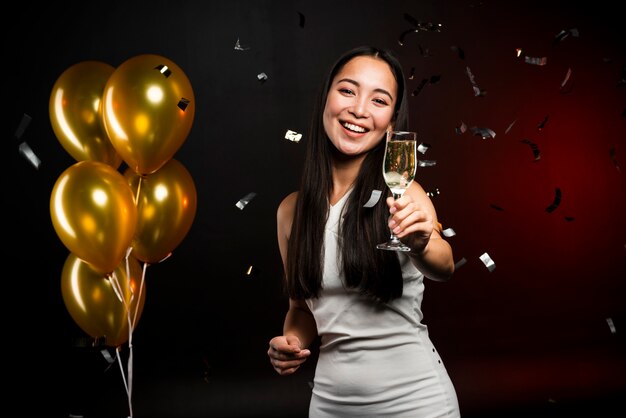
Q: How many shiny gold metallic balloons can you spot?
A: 5